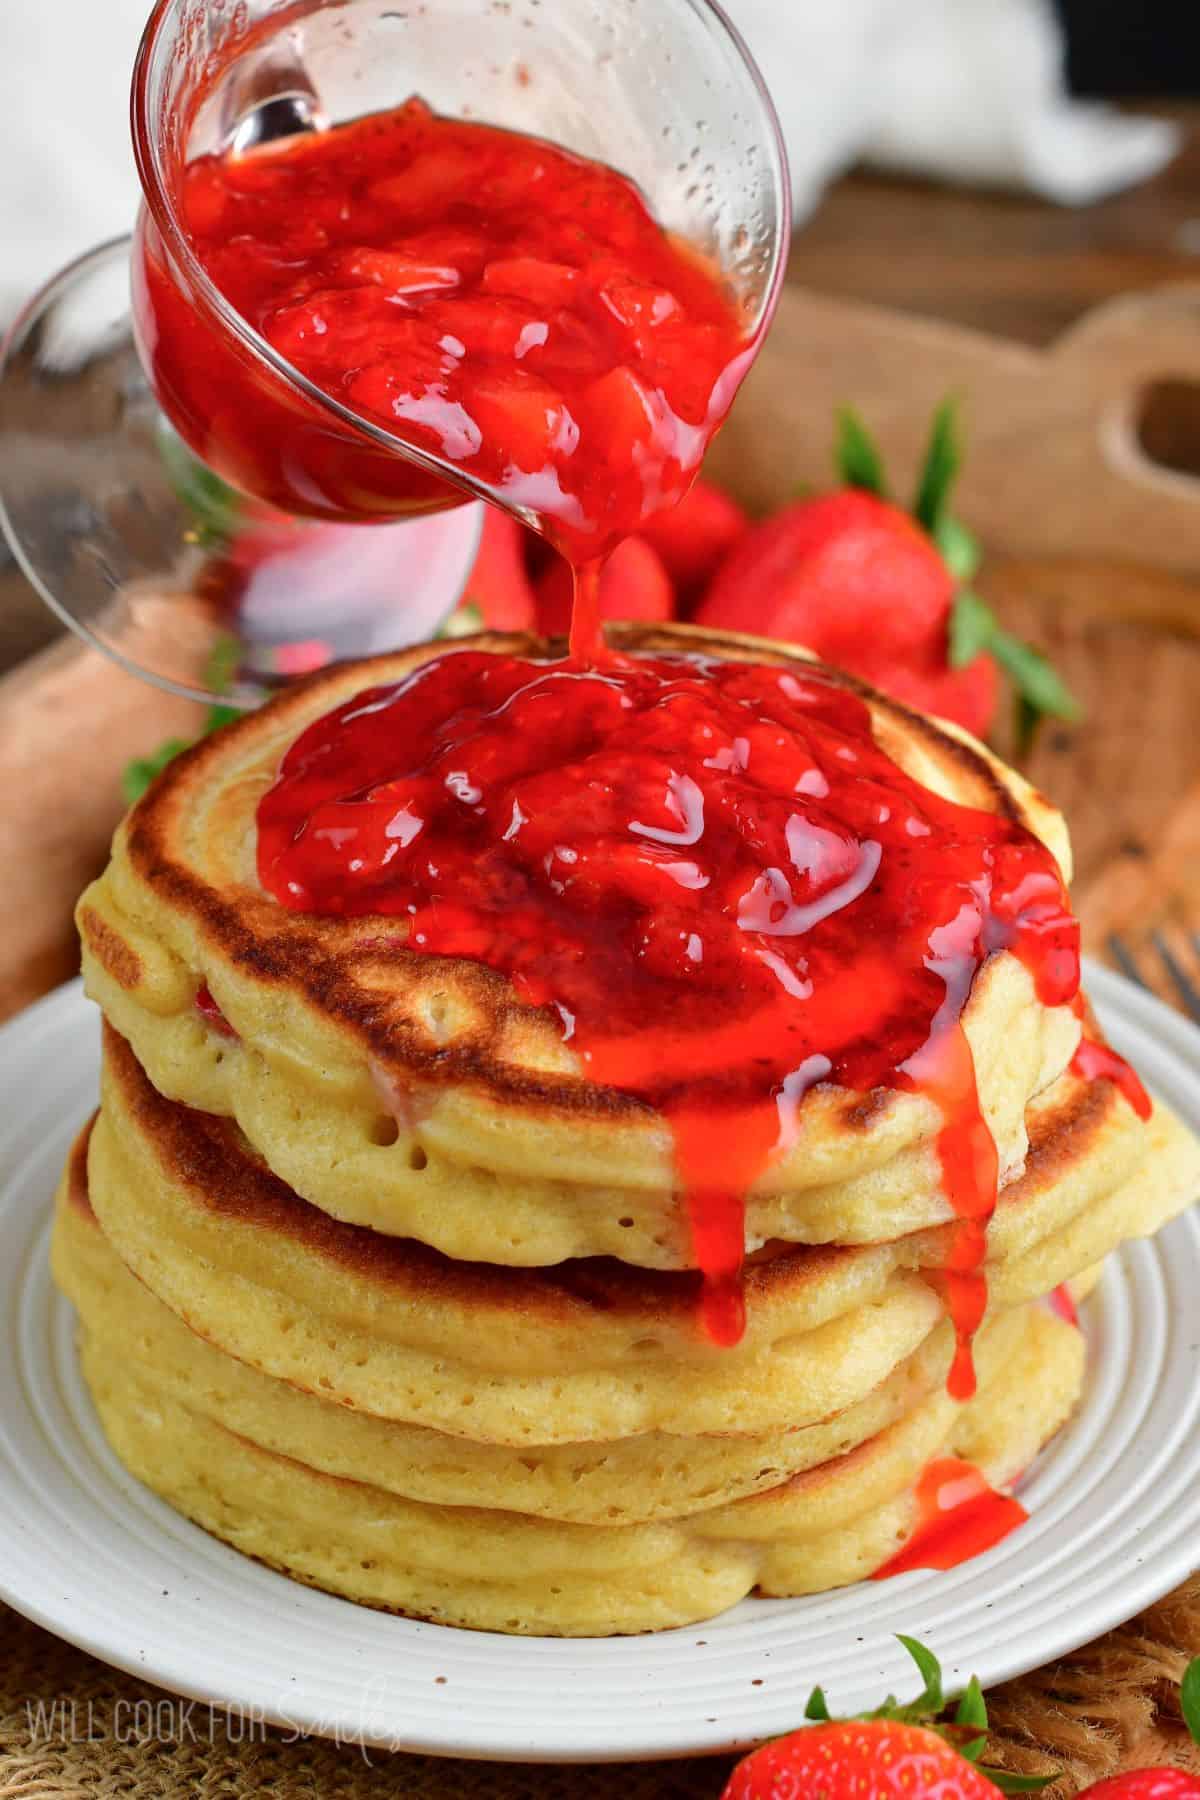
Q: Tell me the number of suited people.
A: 0